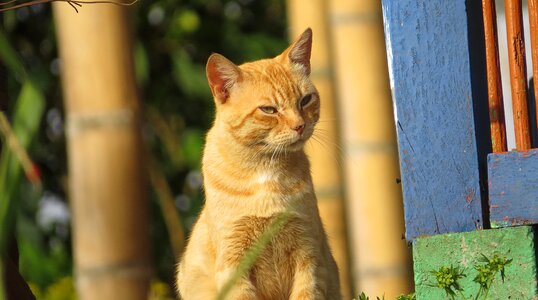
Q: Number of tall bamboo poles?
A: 3